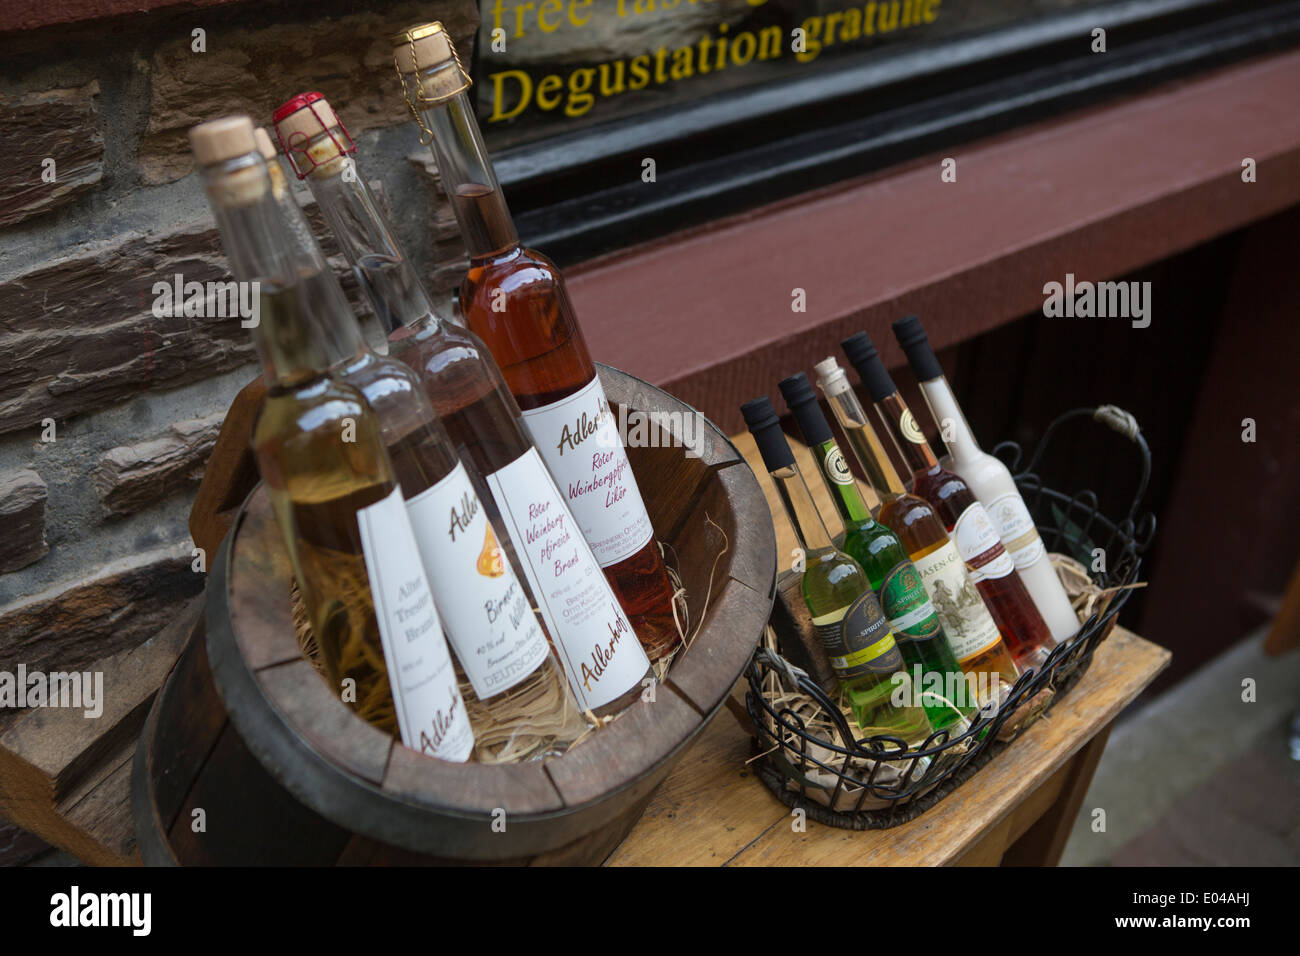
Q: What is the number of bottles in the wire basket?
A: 5